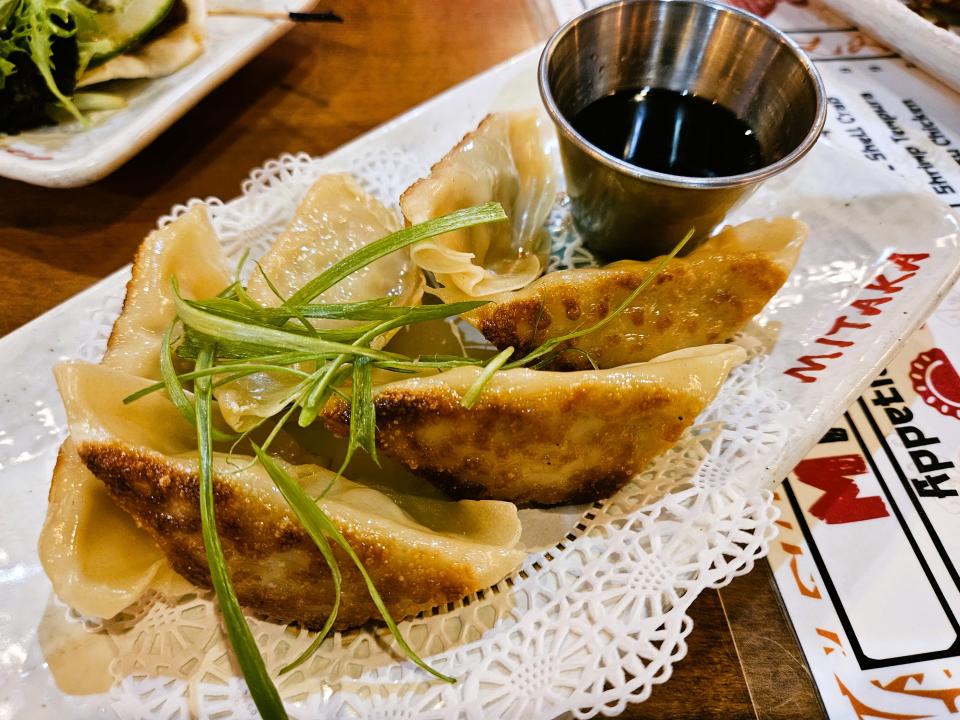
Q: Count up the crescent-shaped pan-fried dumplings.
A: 6